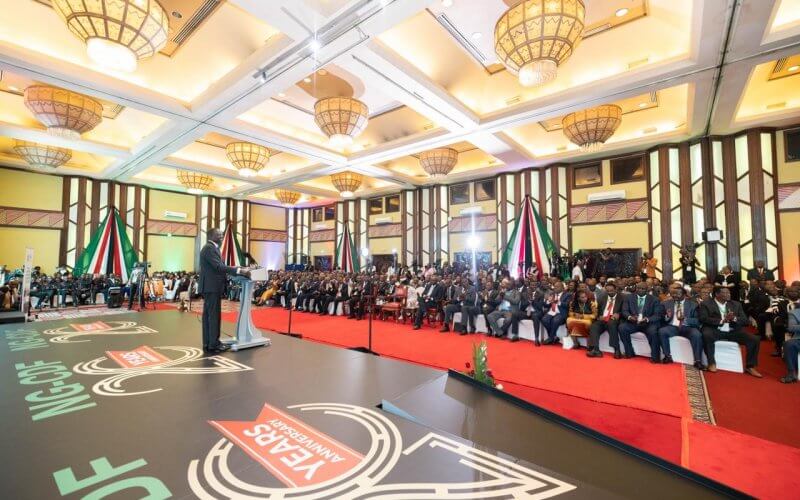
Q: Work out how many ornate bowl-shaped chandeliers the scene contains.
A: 11